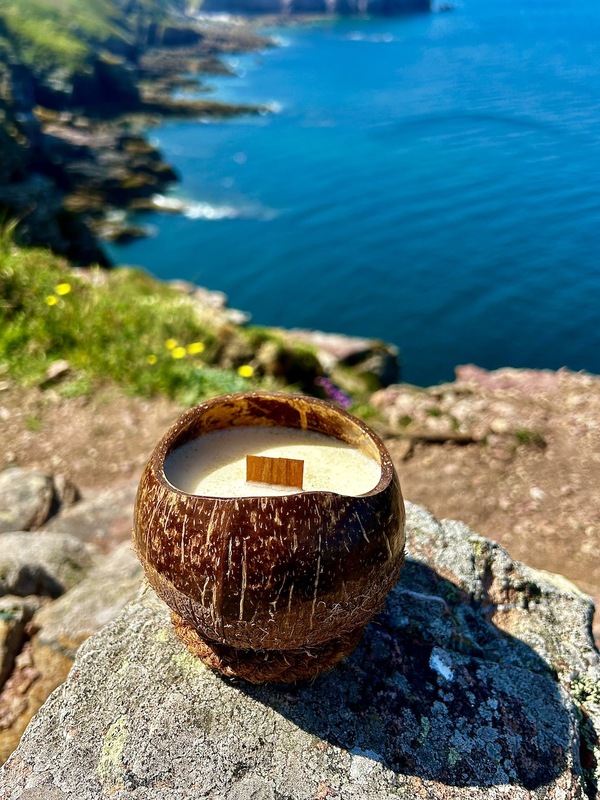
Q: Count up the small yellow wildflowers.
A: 7